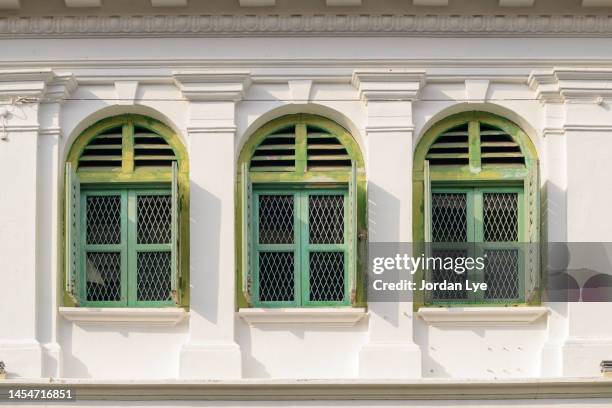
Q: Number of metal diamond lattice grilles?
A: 12